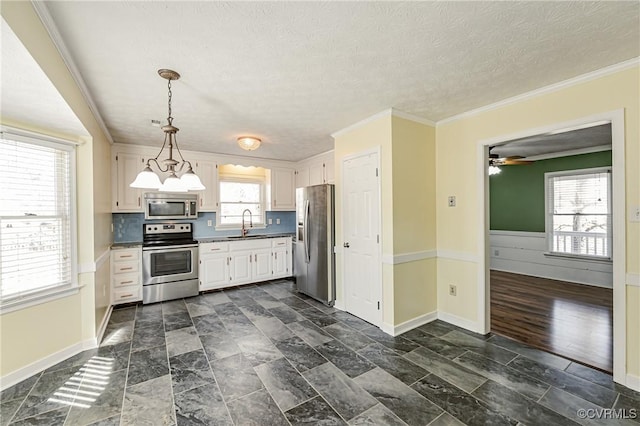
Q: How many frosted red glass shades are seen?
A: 0